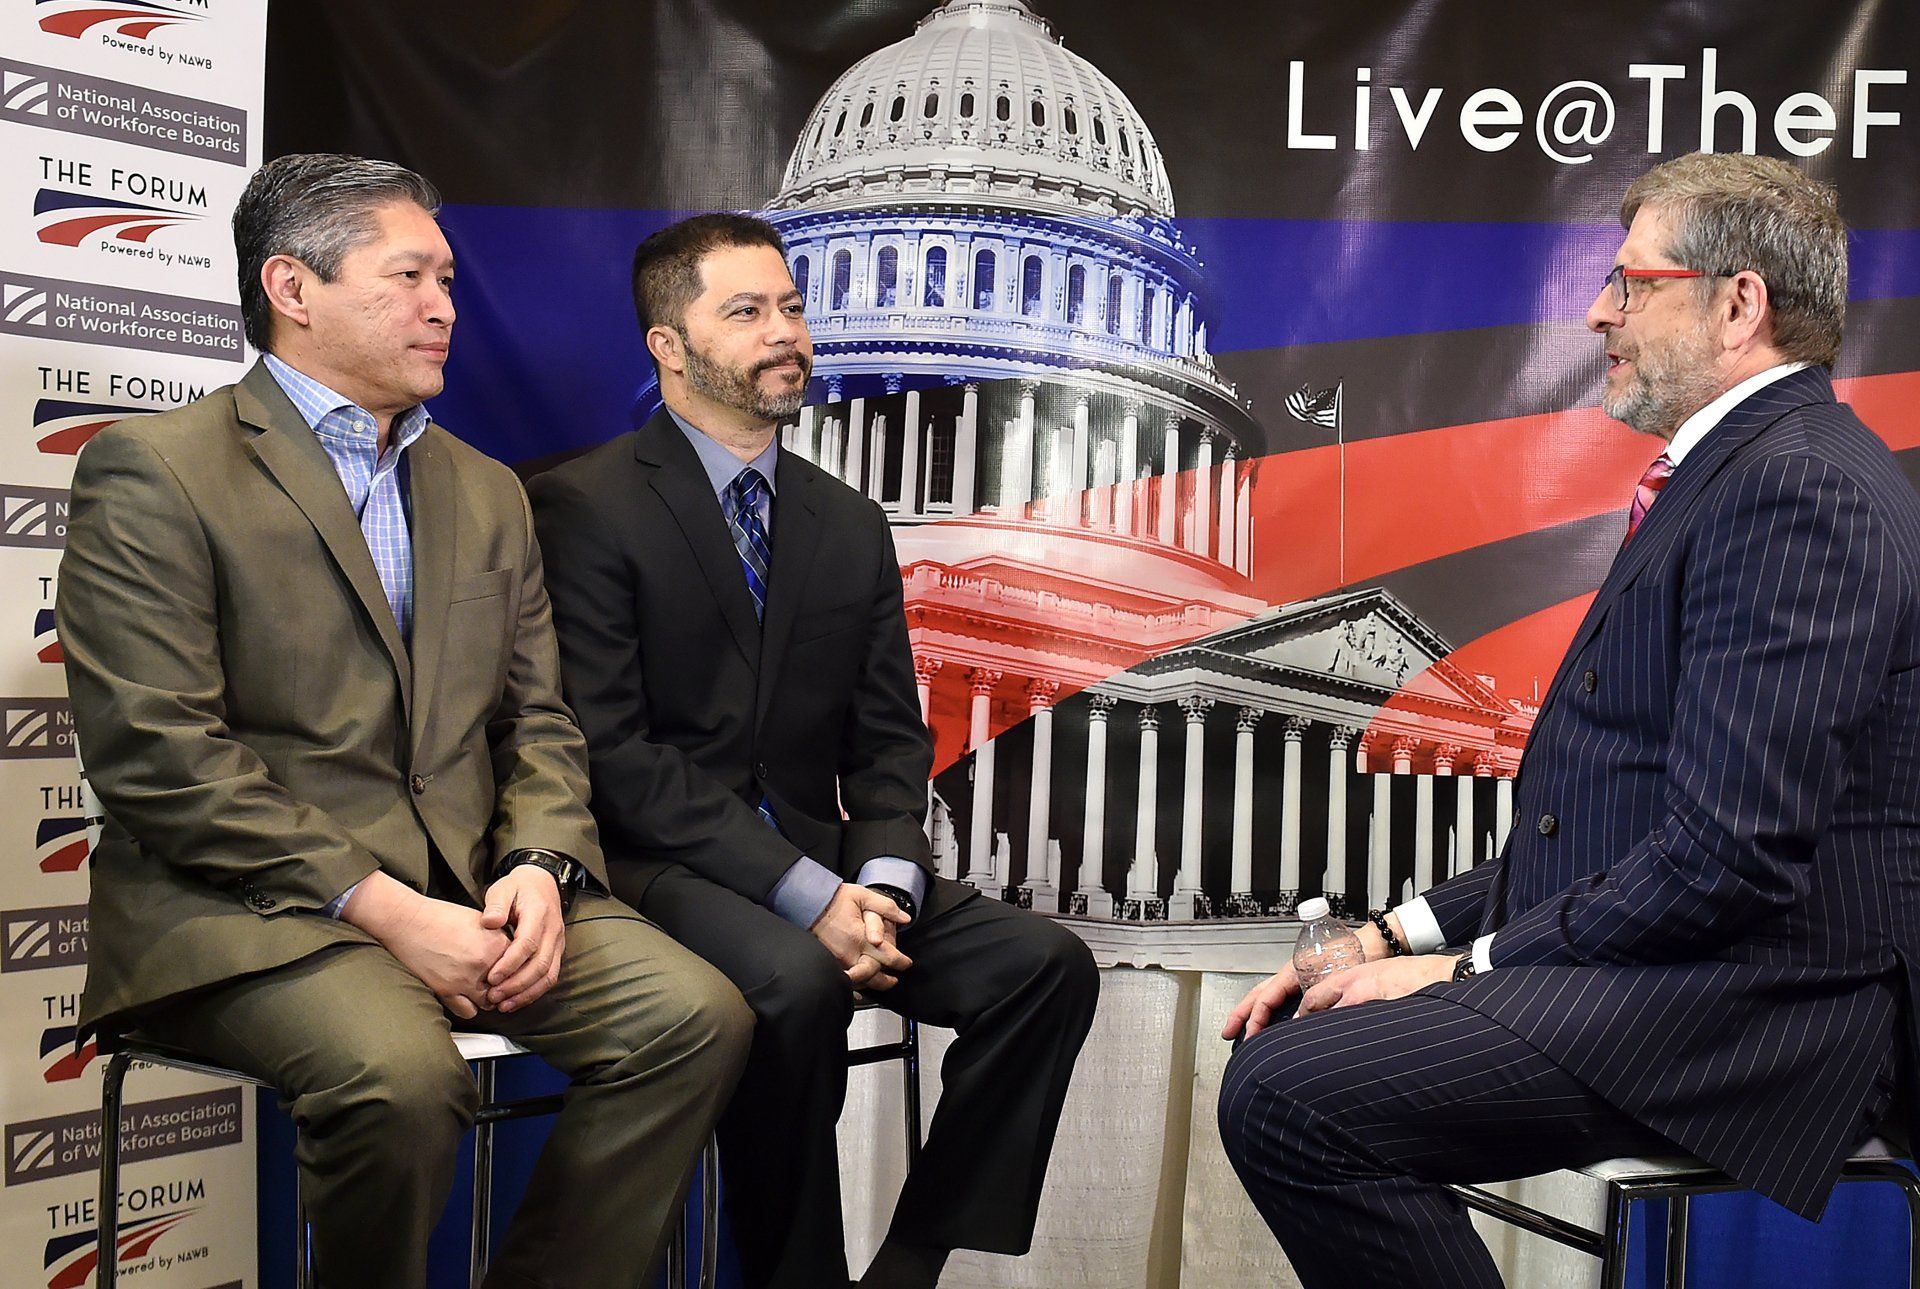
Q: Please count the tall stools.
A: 3